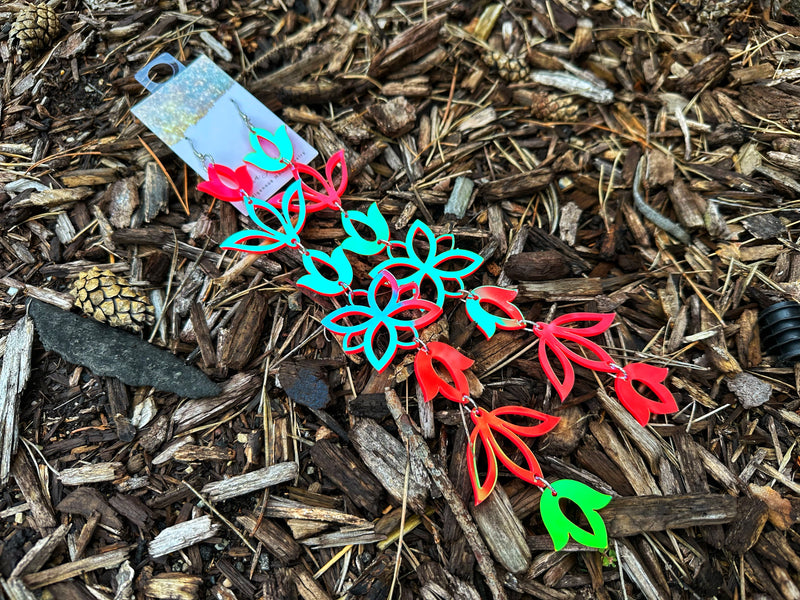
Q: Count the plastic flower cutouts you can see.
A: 14